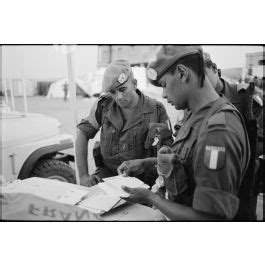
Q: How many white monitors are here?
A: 0